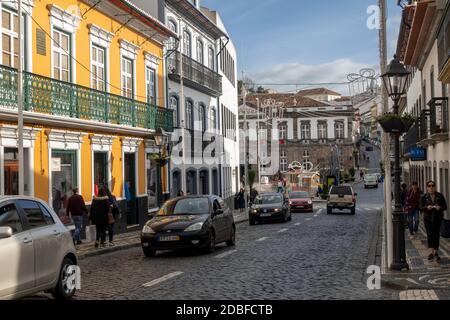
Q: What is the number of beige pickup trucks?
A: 1